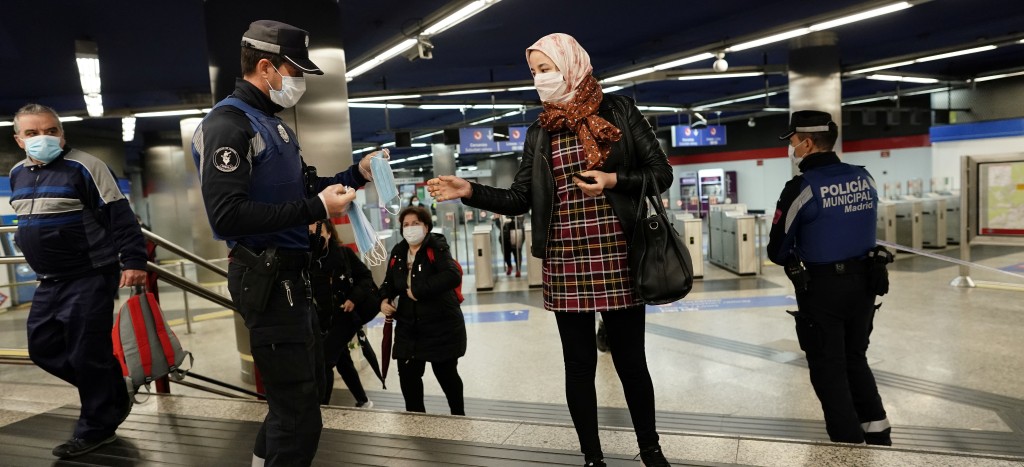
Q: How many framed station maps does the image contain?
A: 1